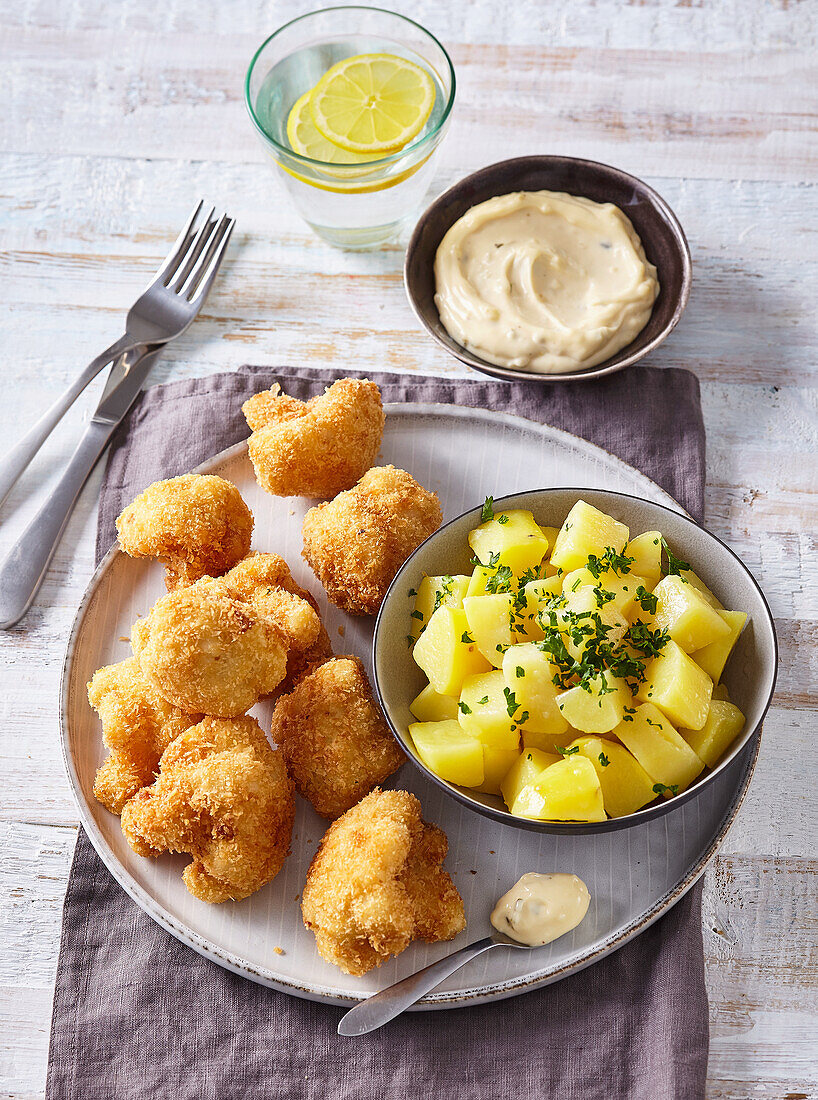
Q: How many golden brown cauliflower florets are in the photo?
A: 9